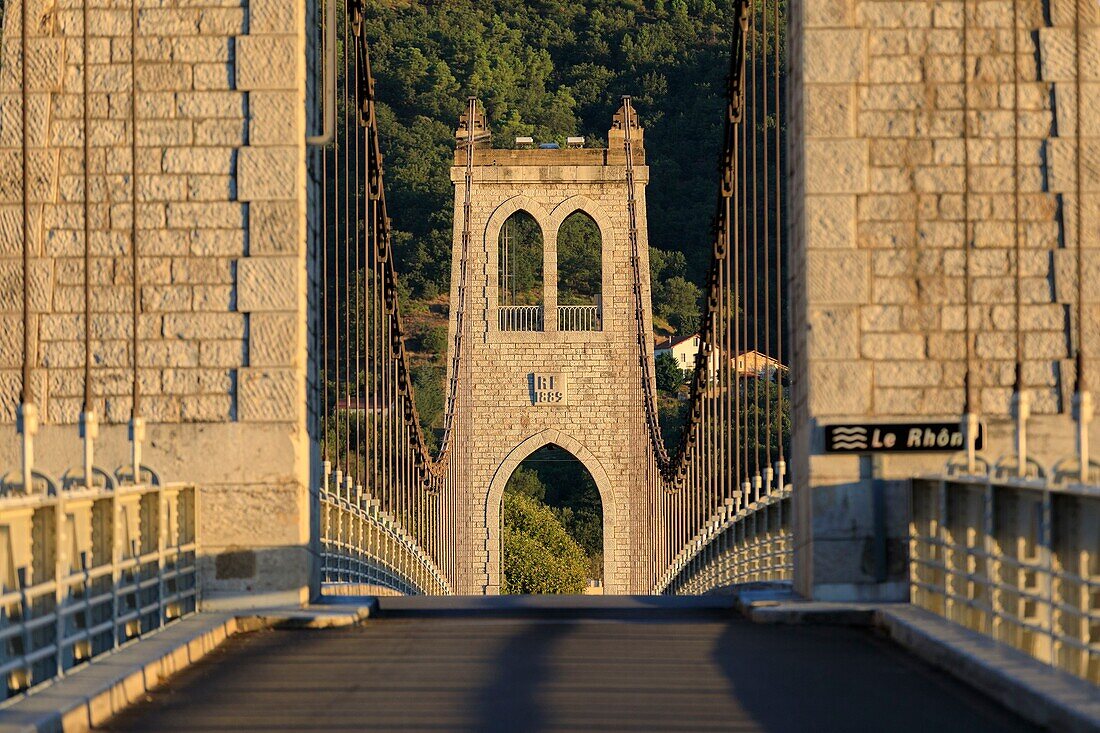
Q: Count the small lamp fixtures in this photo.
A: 2